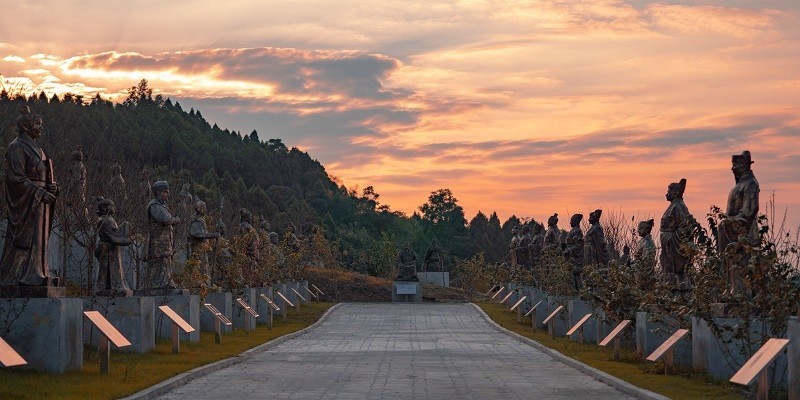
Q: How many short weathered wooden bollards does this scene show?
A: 0